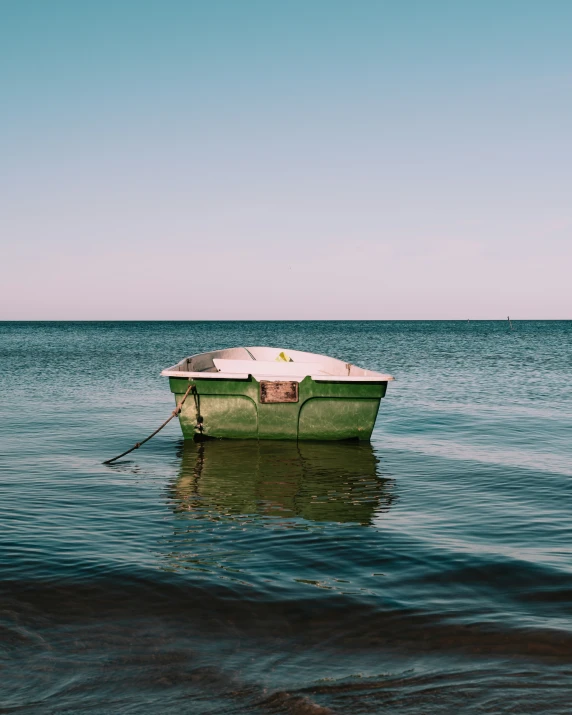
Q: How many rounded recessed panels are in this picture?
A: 2